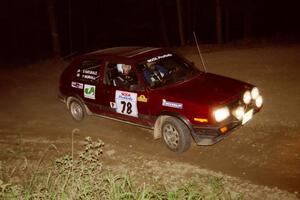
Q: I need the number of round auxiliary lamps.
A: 4